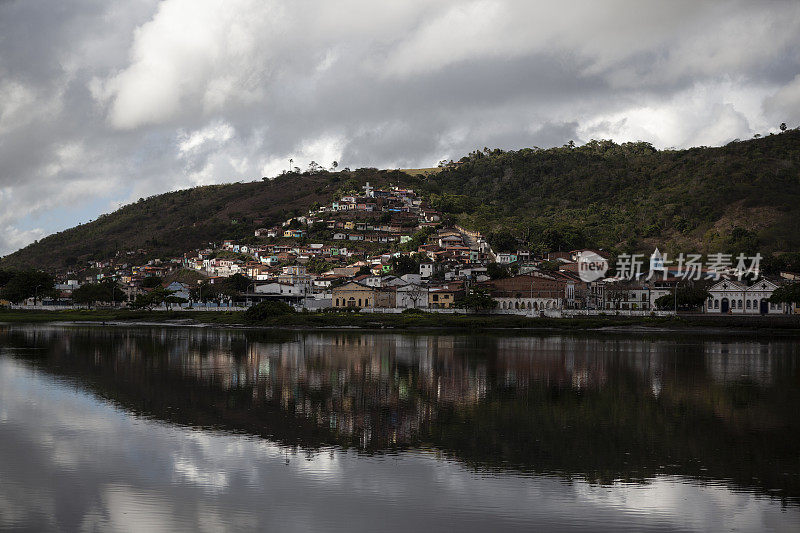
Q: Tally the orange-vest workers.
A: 0